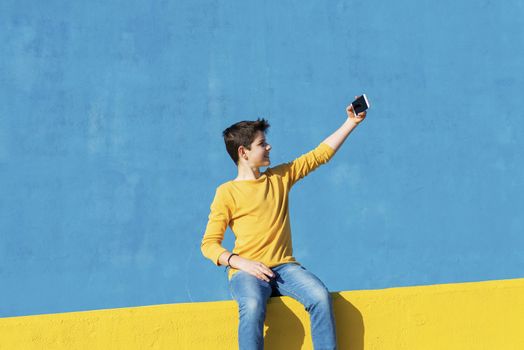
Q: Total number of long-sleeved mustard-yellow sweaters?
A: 1